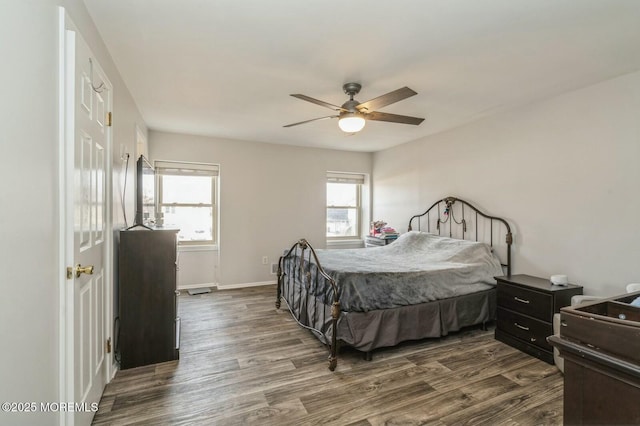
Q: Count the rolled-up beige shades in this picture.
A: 2